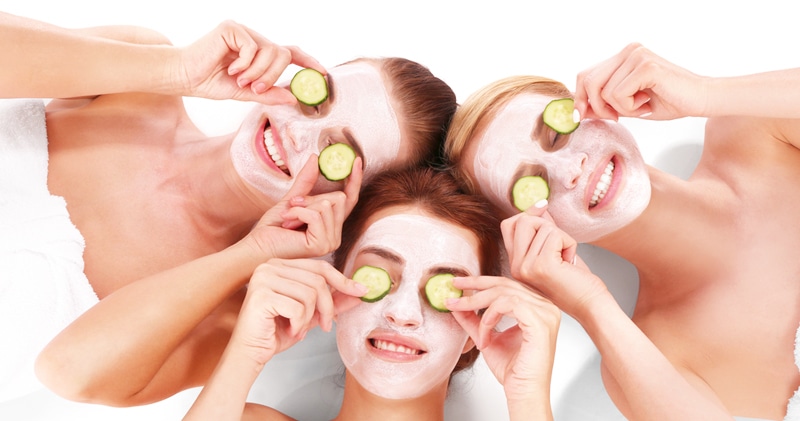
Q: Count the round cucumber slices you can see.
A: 6